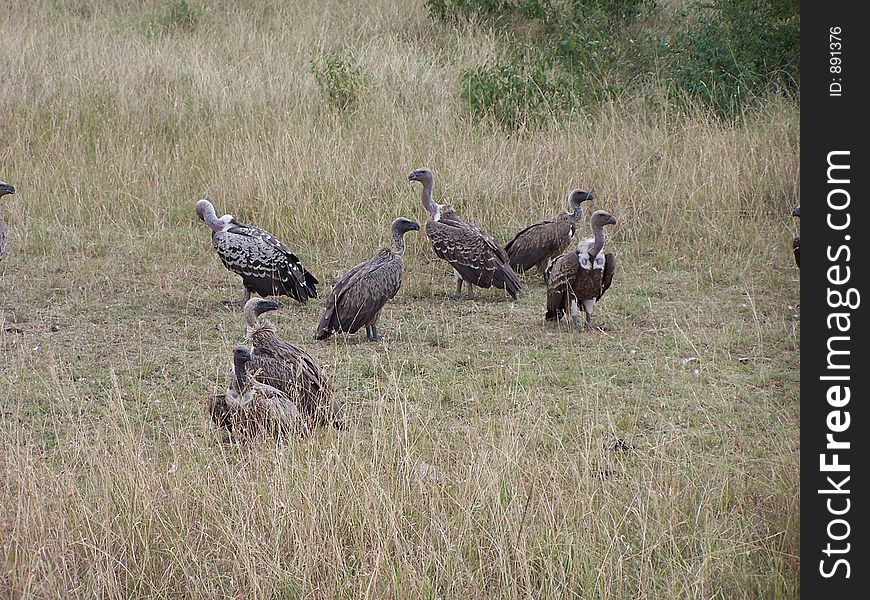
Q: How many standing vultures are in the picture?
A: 5